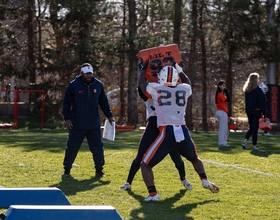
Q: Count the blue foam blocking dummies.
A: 2